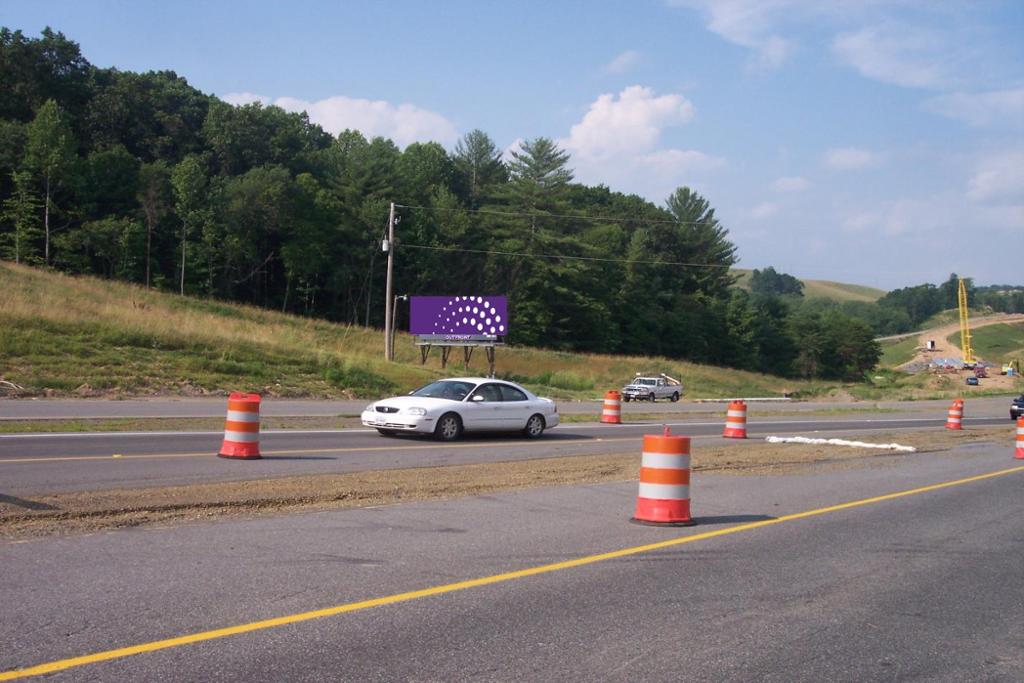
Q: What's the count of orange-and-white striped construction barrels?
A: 7